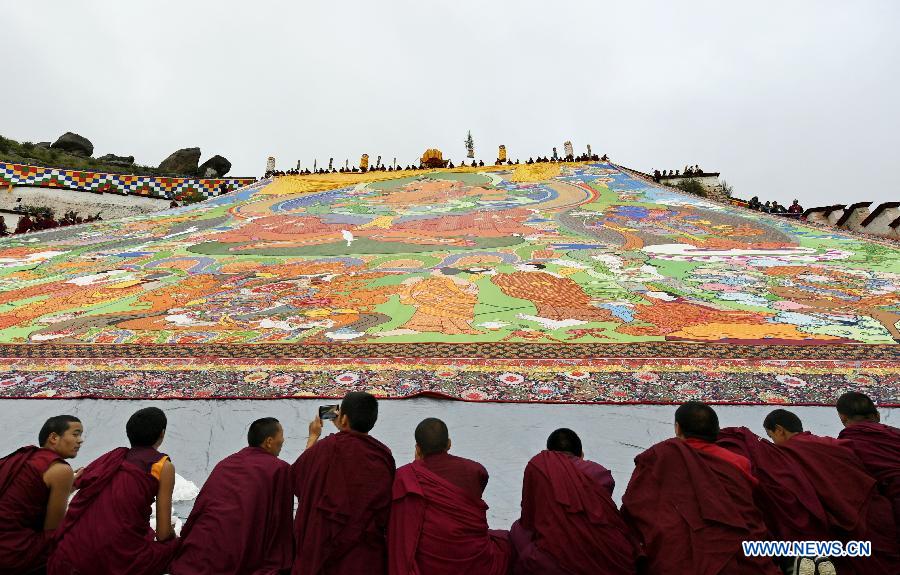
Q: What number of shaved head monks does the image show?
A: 9